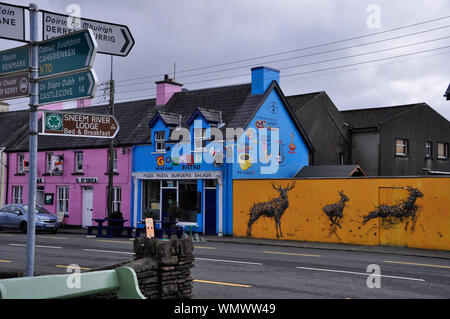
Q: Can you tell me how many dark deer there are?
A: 3